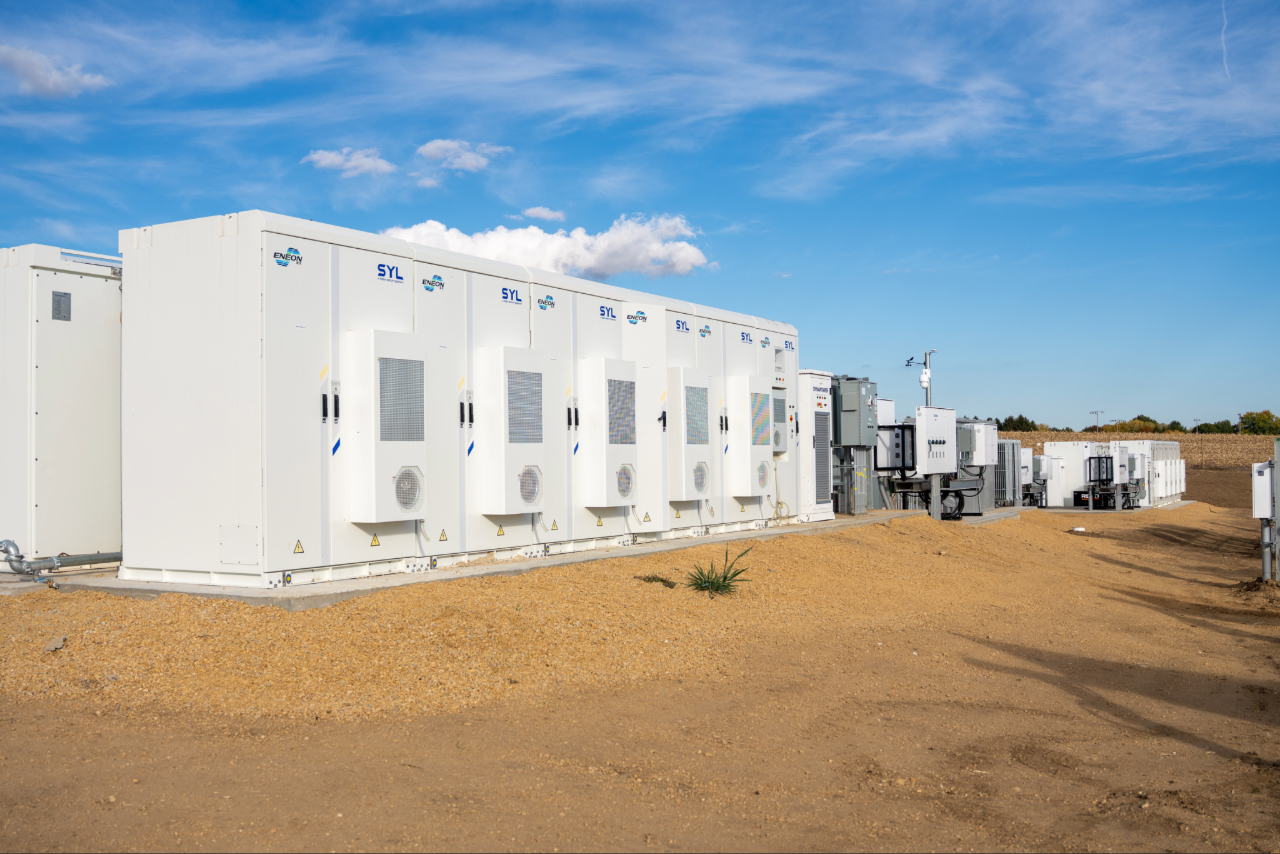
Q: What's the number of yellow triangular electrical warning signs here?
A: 11